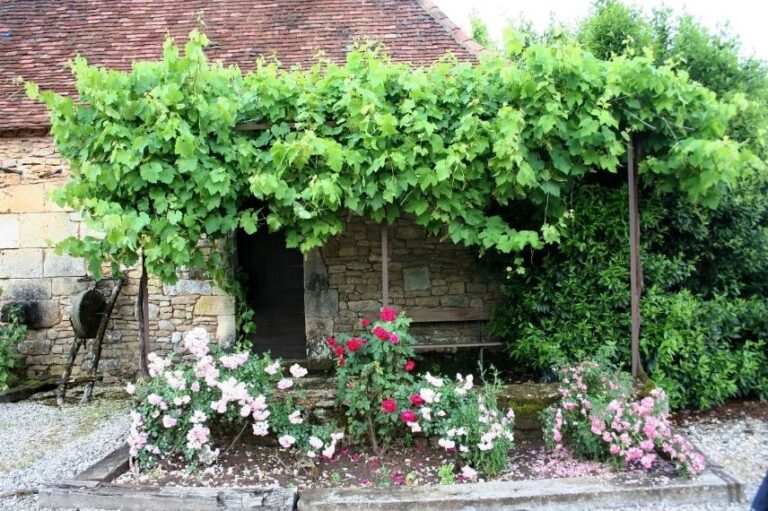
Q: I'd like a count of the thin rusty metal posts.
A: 3